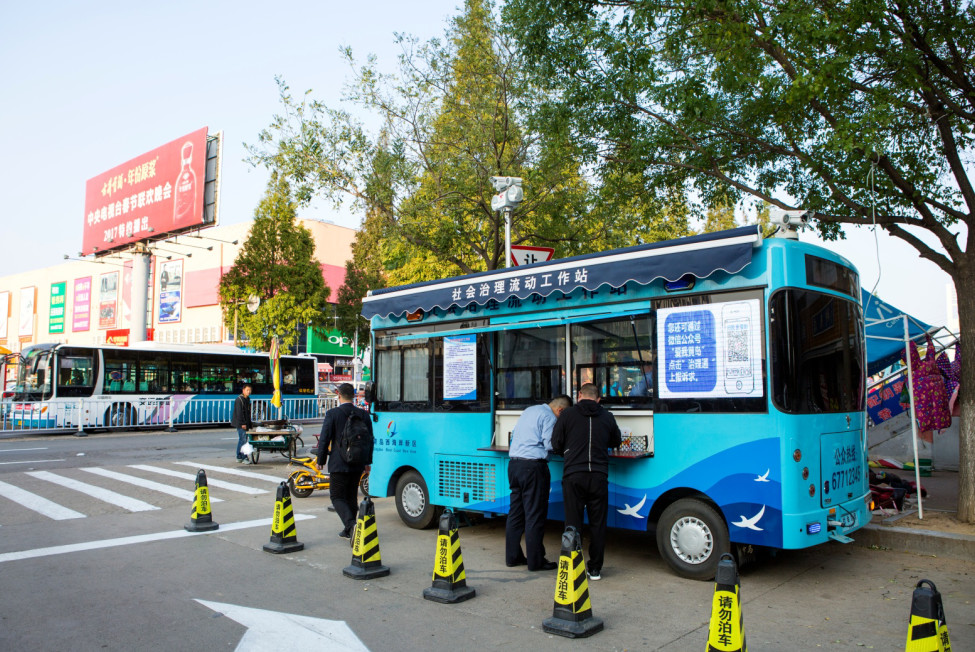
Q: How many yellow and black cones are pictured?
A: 7